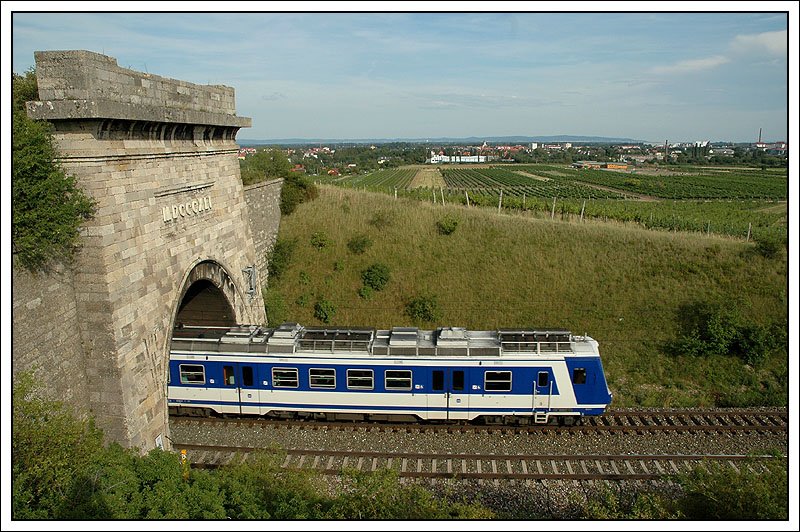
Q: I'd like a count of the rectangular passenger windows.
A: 6